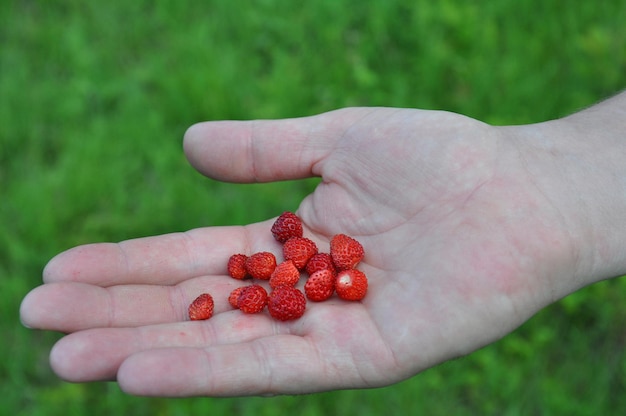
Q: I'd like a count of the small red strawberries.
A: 13